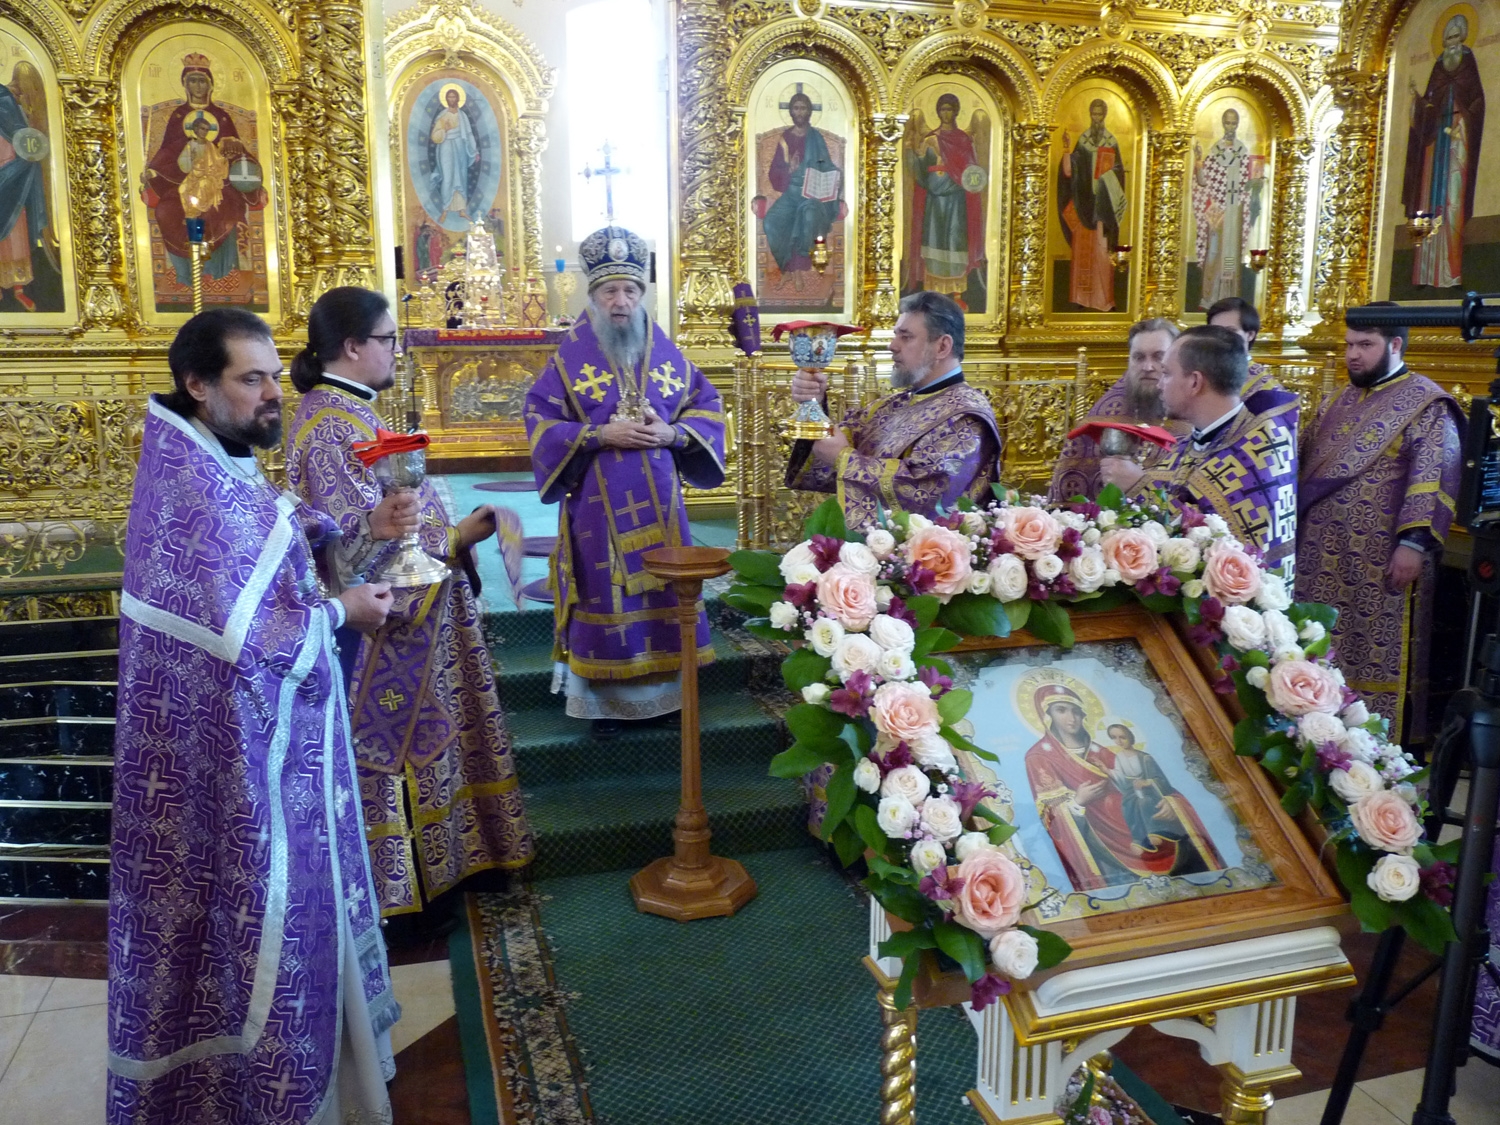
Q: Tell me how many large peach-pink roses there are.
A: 9